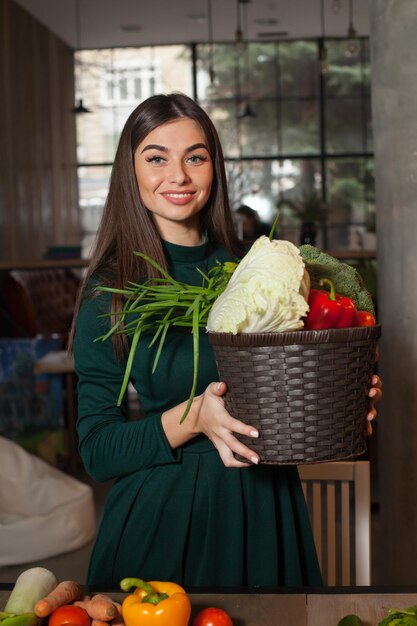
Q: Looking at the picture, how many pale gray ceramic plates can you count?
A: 0